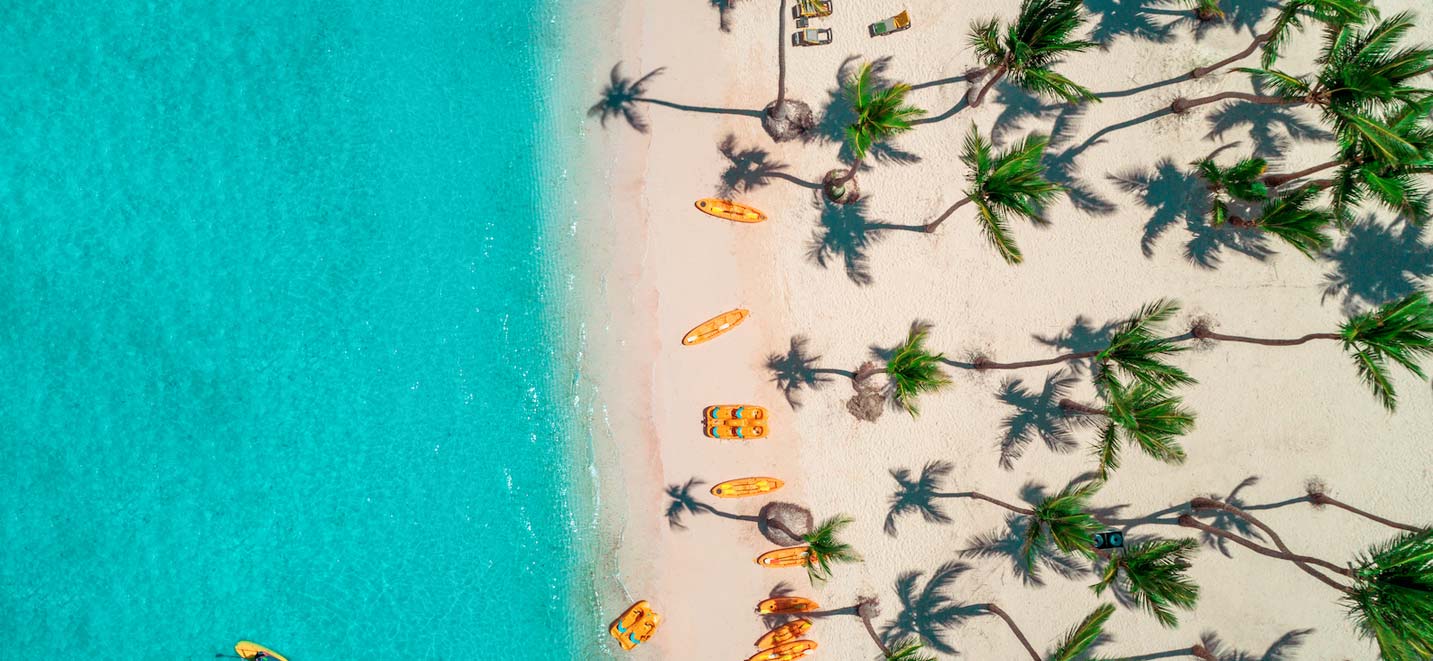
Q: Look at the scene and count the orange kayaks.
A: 7